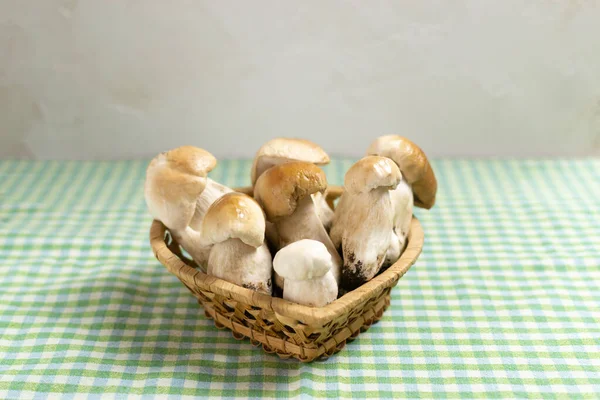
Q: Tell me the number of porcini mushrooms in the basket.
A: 7